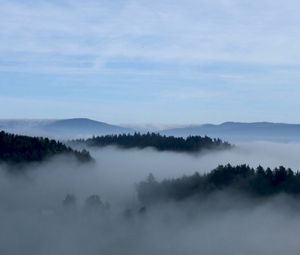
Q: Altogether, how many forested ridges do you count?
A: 3